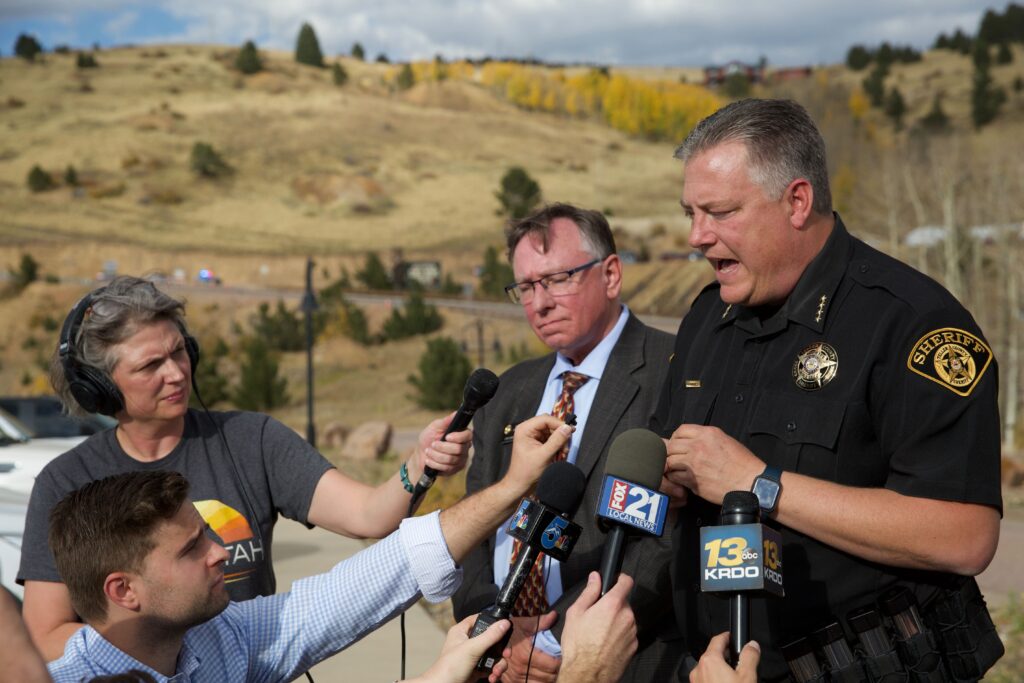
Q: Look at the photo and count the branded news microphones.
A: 3